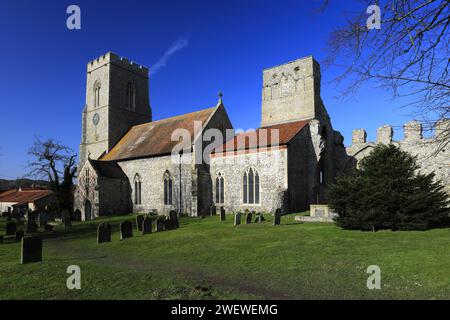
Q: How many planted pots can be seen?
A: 0